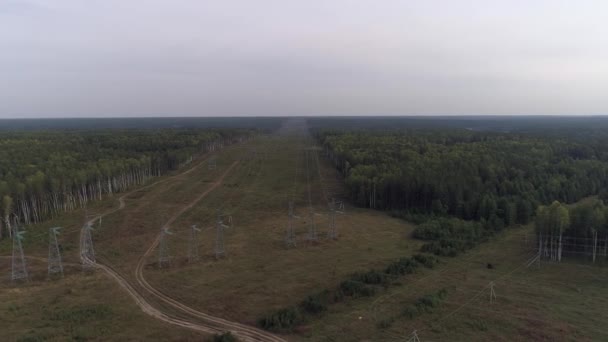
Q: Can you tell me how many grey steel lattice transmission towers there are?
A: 9